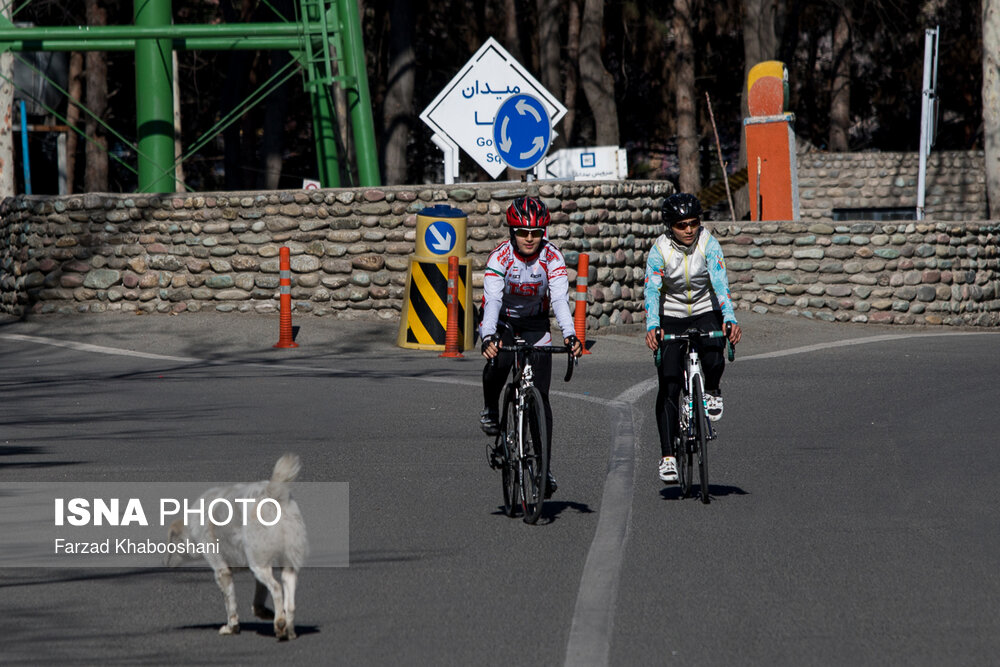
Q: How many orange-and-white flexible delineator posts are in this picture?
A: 3